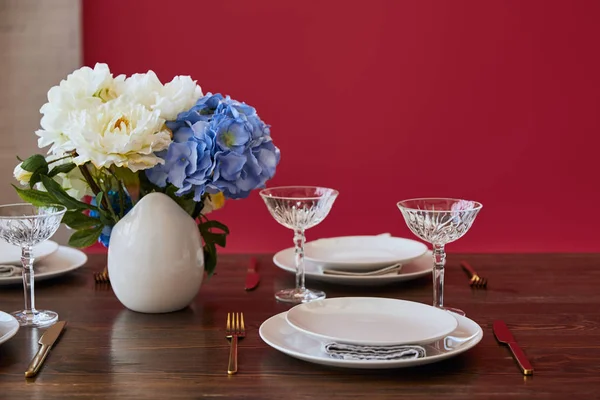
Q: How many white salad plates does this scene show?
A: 3